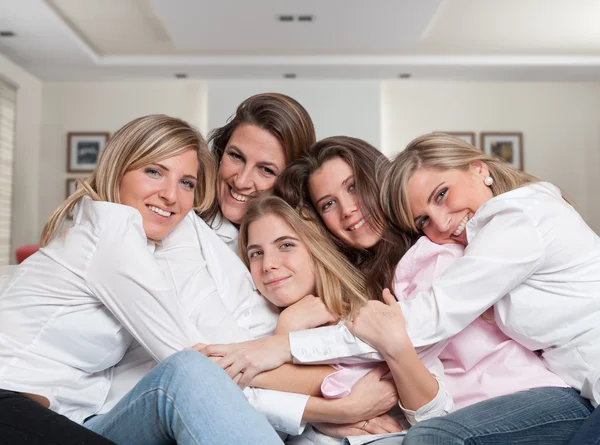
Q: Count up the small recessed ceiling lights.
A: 6